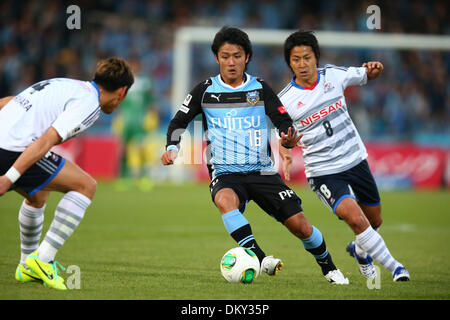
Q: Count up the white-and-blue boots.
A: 2